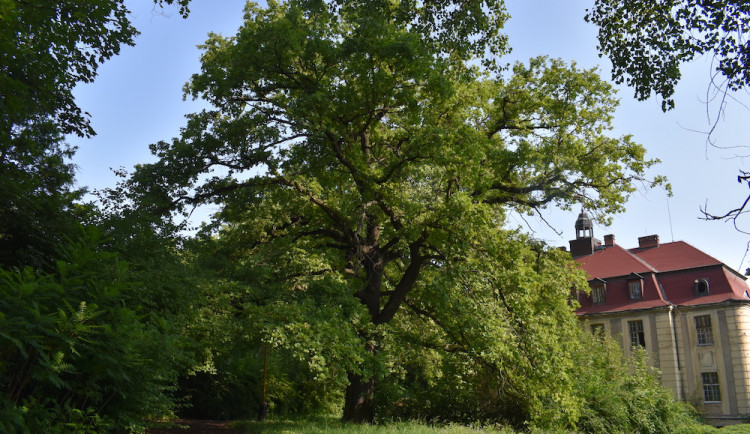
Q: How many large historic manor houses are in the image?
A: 1